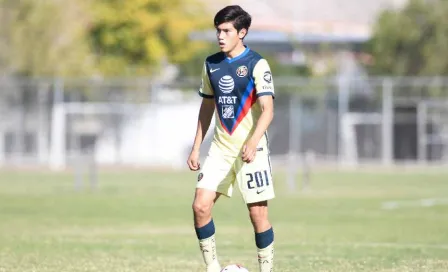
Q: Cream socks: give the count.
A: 2